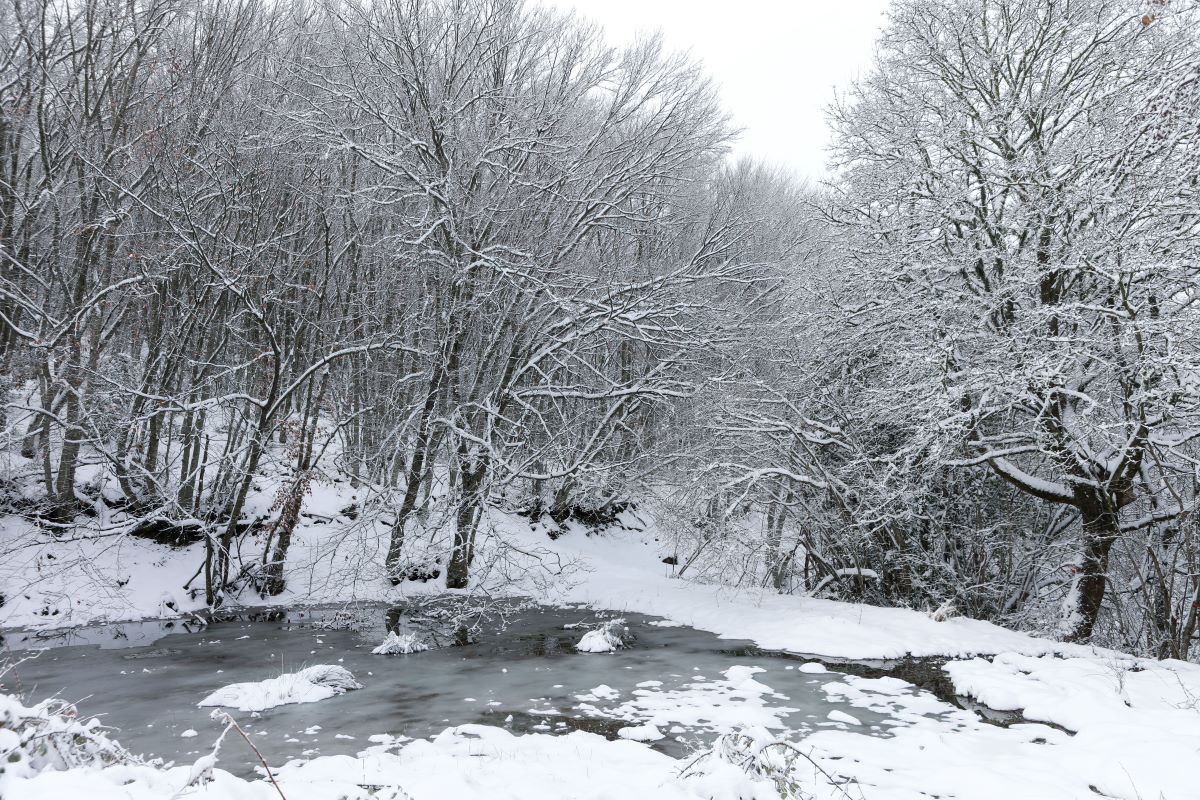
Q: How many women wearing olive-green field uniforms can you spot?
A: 0